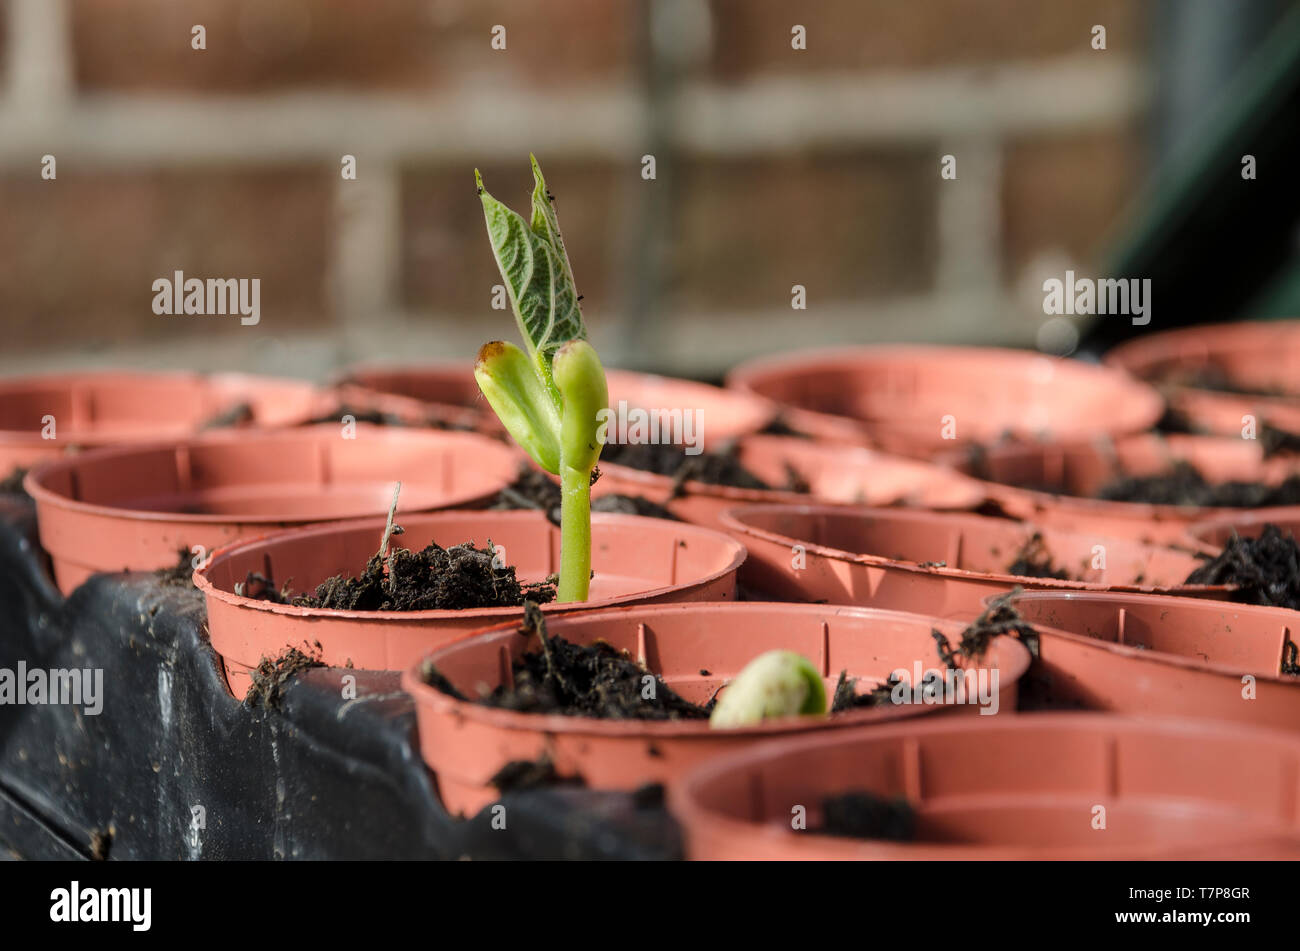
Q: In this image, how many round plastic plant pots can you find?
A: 13